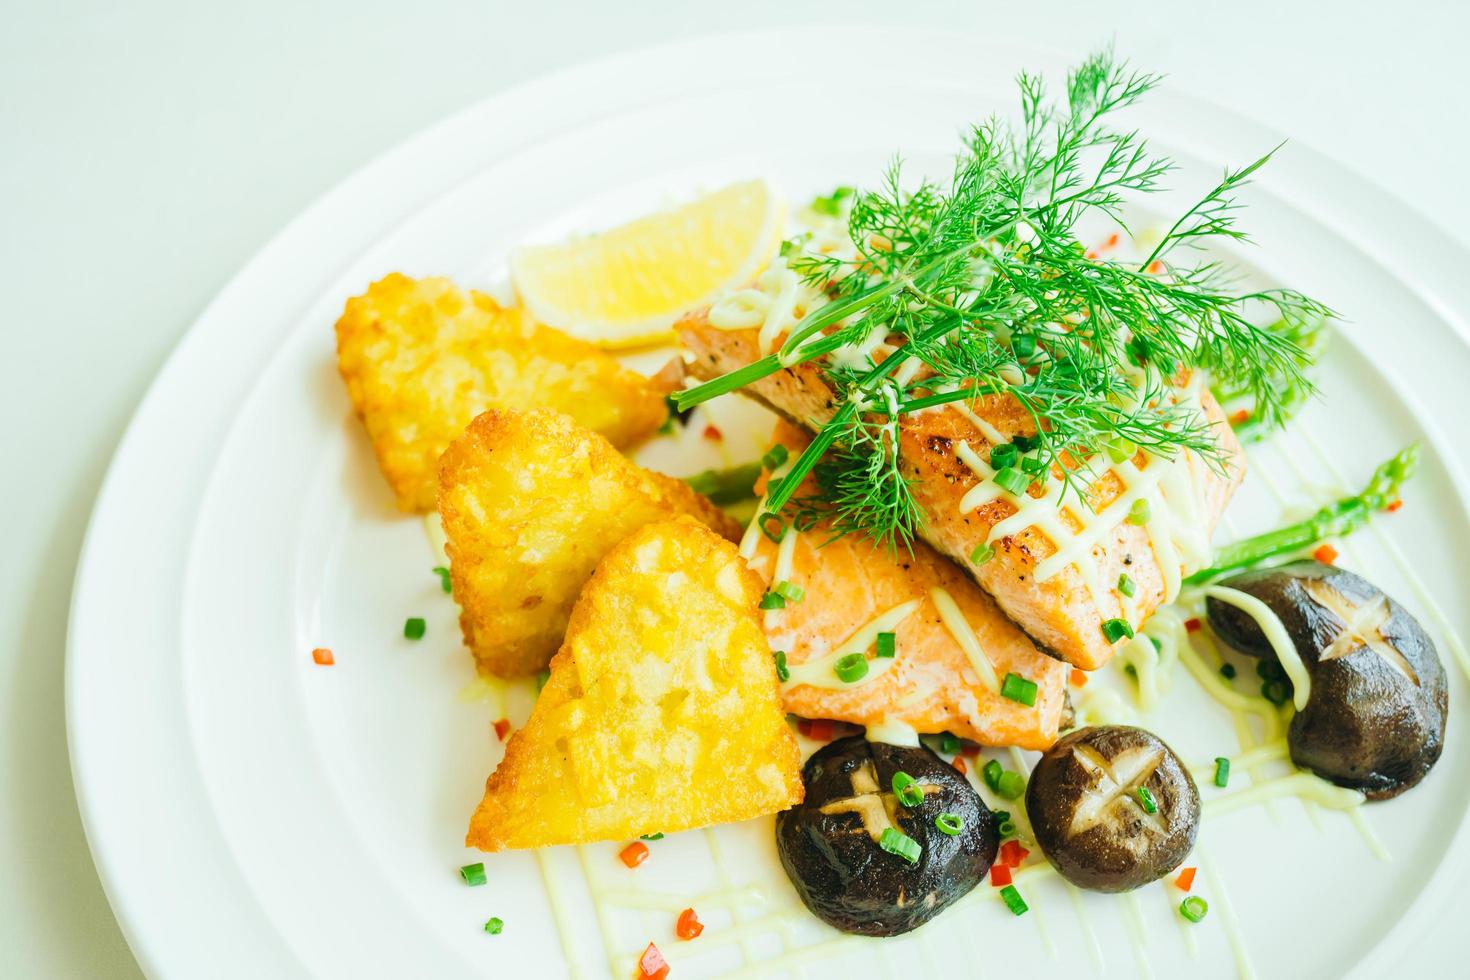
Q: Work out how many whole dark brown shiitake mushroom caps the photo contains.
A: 3